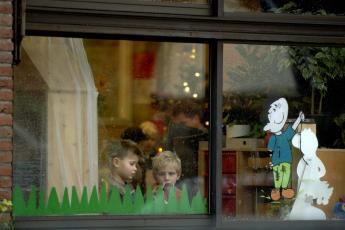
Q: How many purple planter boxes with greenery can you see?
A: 0